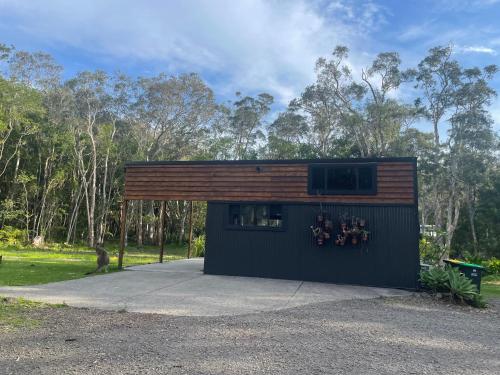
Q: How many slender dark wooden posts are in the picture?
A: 3